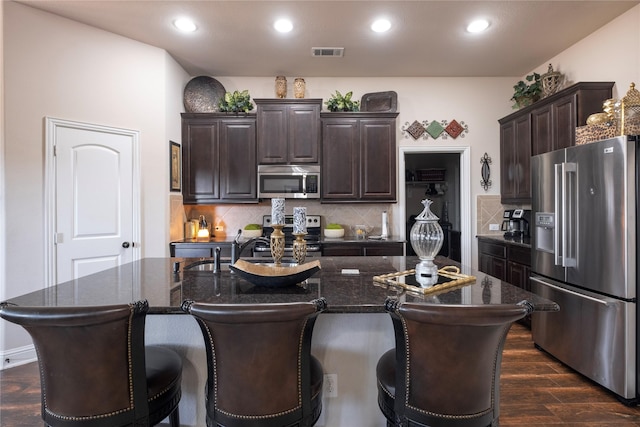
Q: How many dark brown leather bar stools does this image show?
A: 3